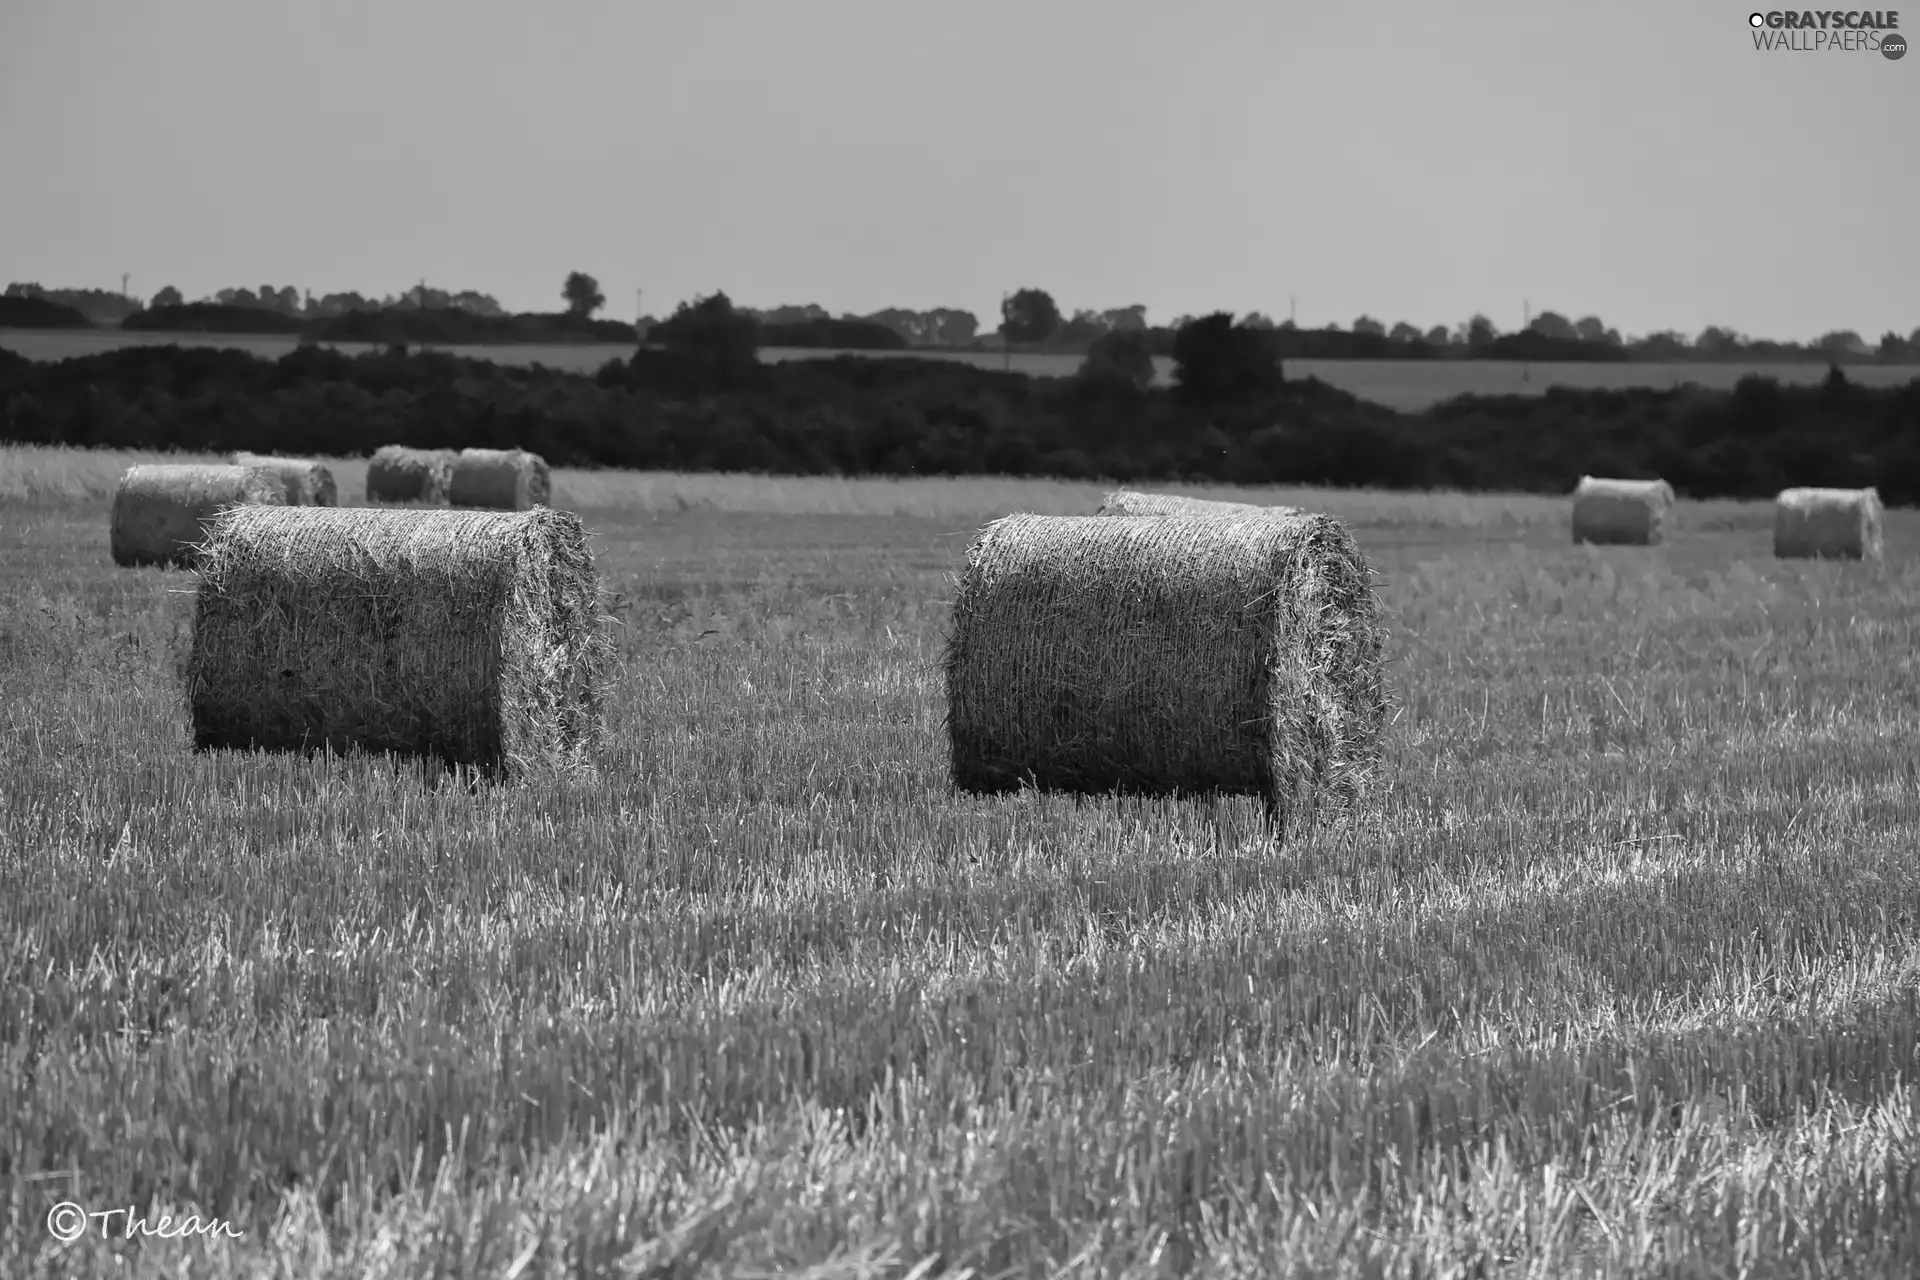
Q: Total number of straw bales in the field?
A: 9